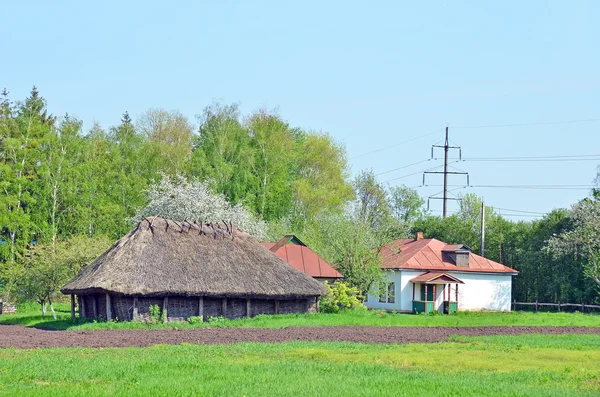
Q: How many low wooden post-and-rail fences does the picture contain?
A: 1